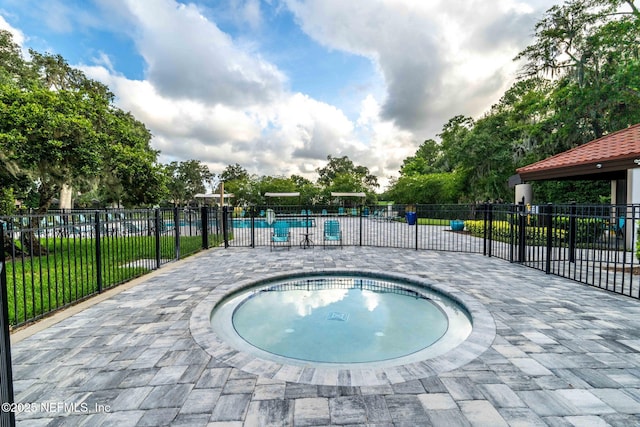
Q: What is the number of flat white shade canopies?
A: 3